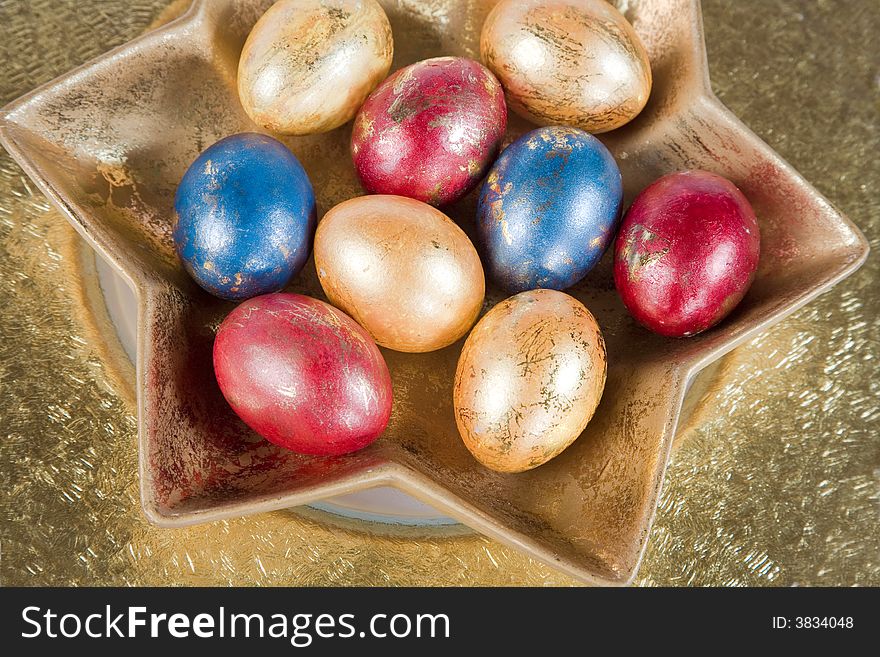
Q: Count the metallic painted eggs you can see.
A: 9